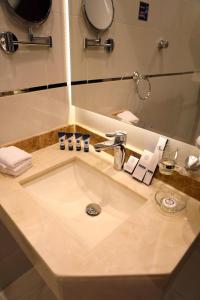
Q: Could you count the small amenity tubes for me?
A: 4